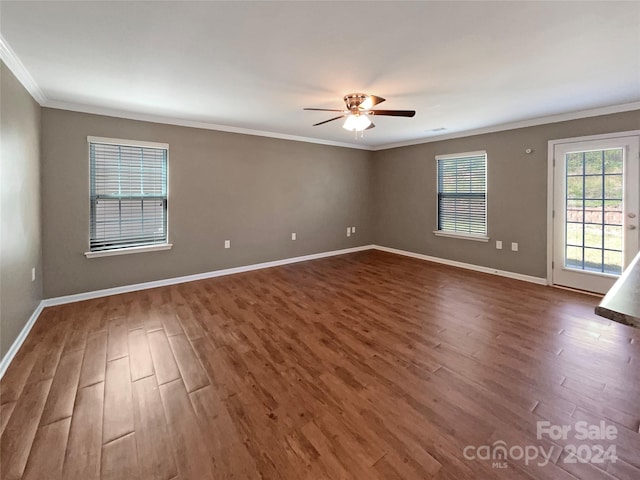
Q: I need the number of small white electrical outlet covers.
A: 7